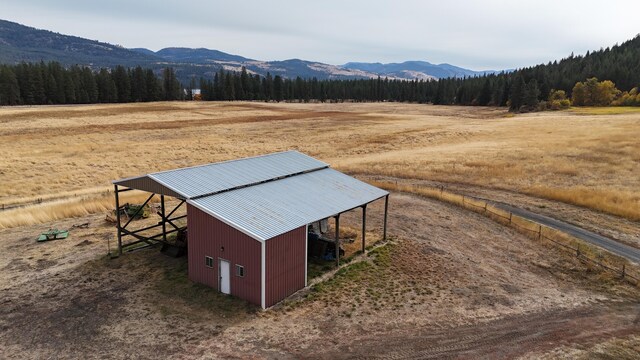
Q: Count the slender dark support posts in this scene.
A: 5